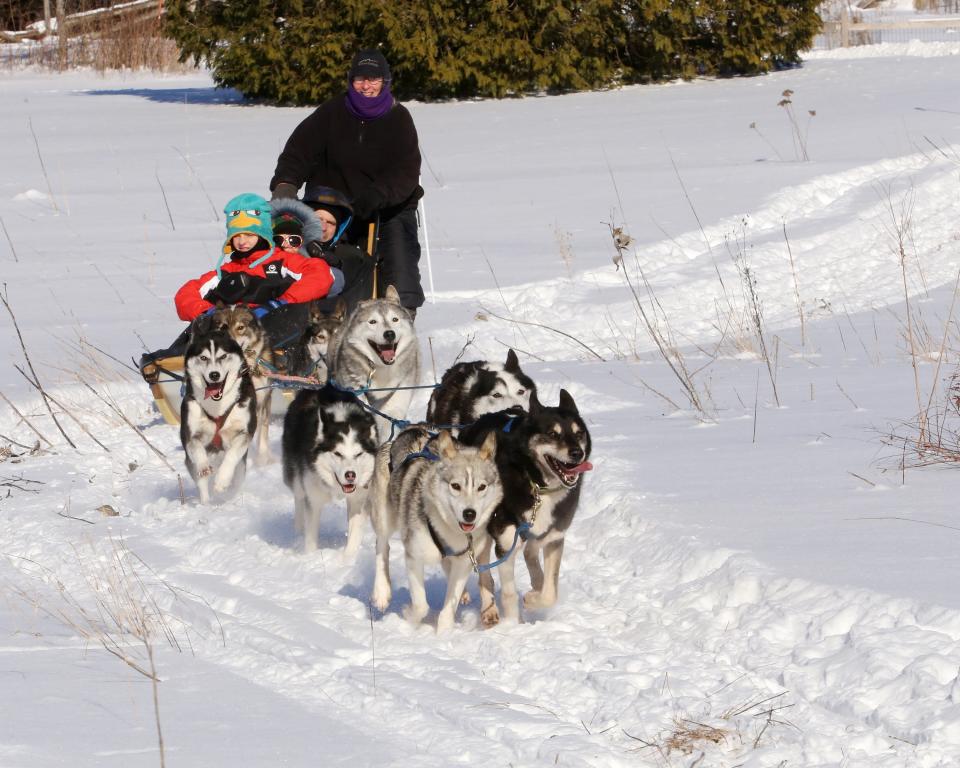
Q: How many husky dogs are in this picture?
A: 8